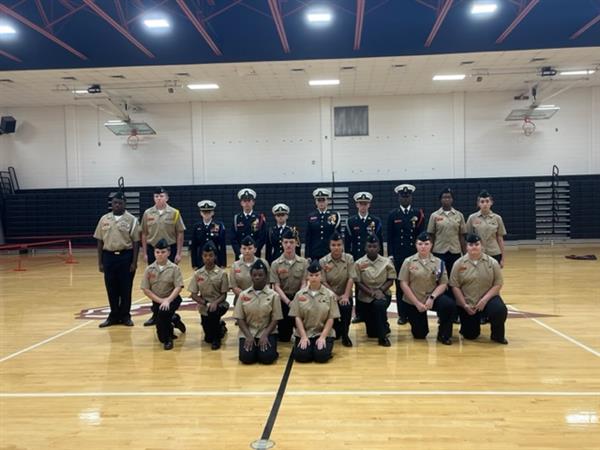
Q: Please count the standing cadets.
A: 10